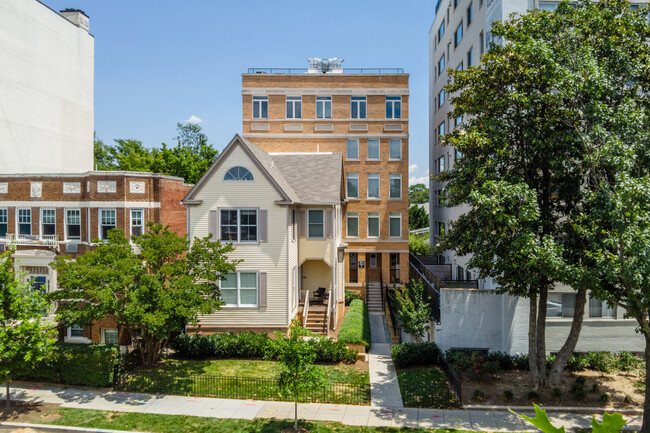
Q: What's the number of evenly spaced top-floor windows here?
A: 5